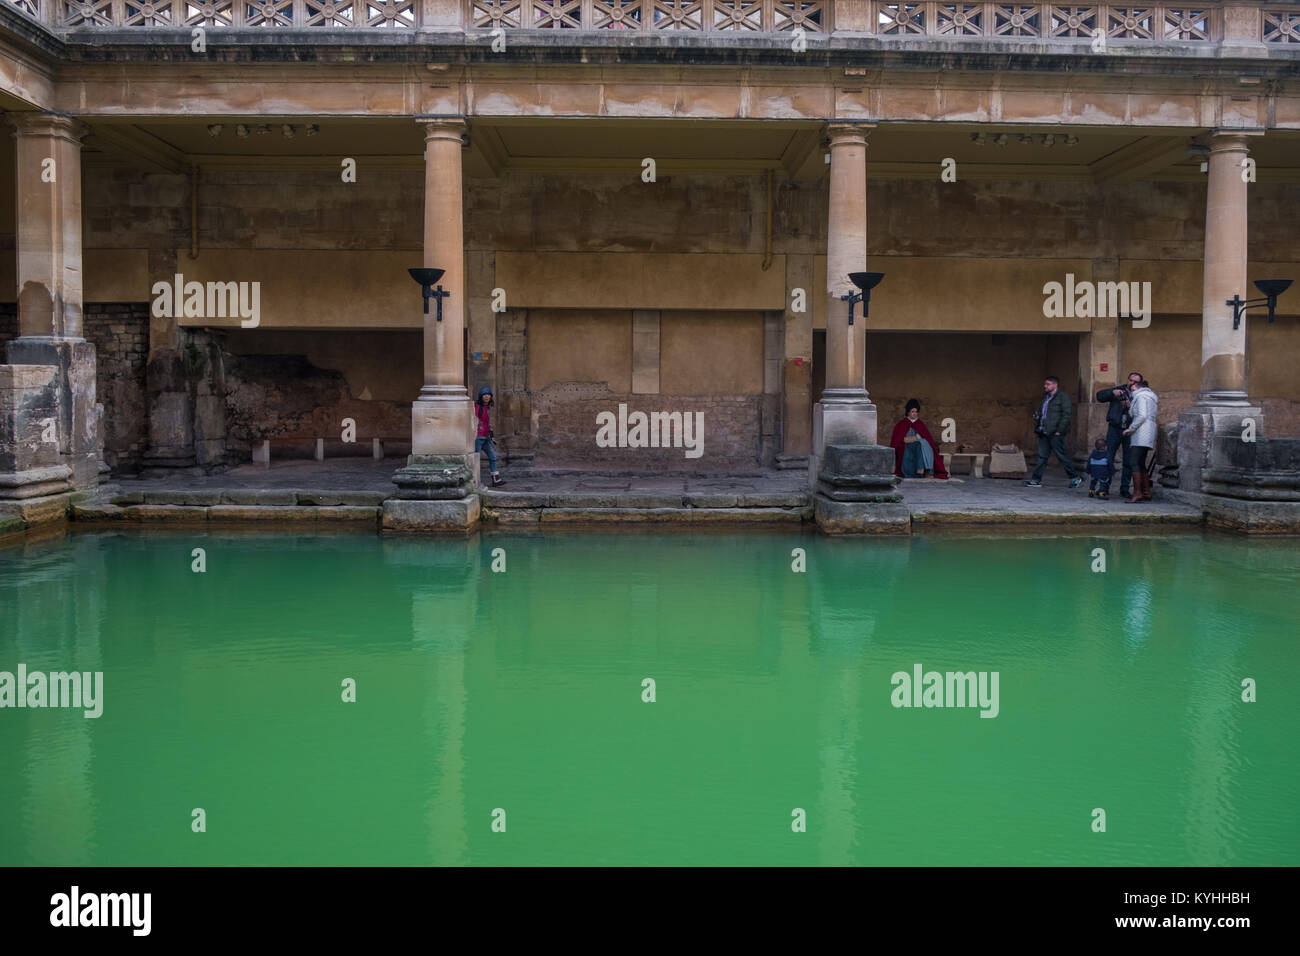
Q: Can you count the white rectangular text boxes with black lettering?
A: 0